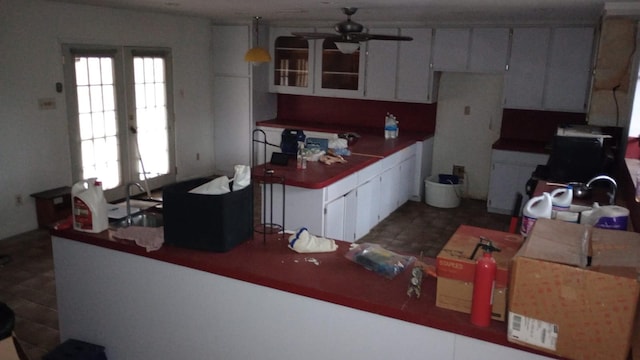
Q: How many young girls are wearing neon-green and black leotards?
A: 0